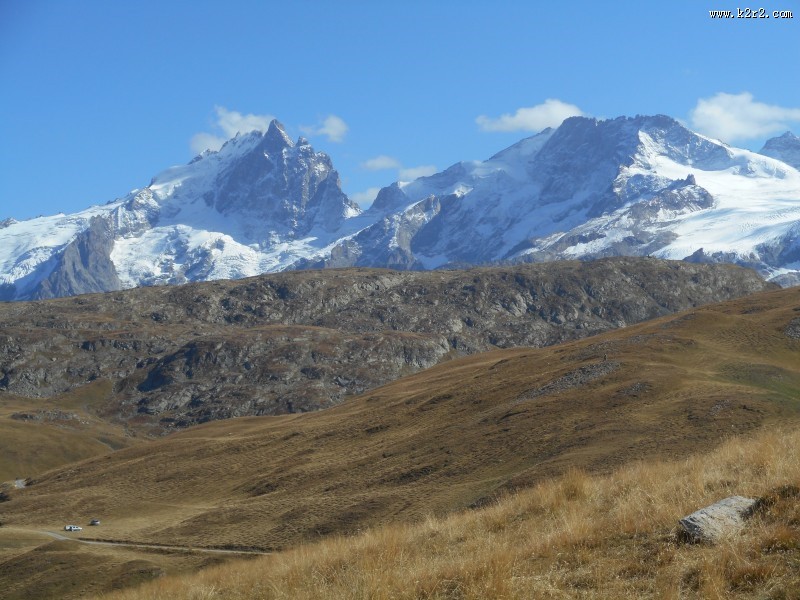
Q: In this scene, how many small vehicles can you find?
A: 2